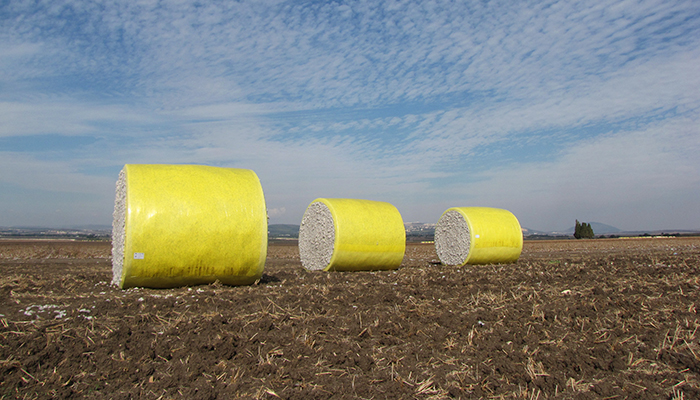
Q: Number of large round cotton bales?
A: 3